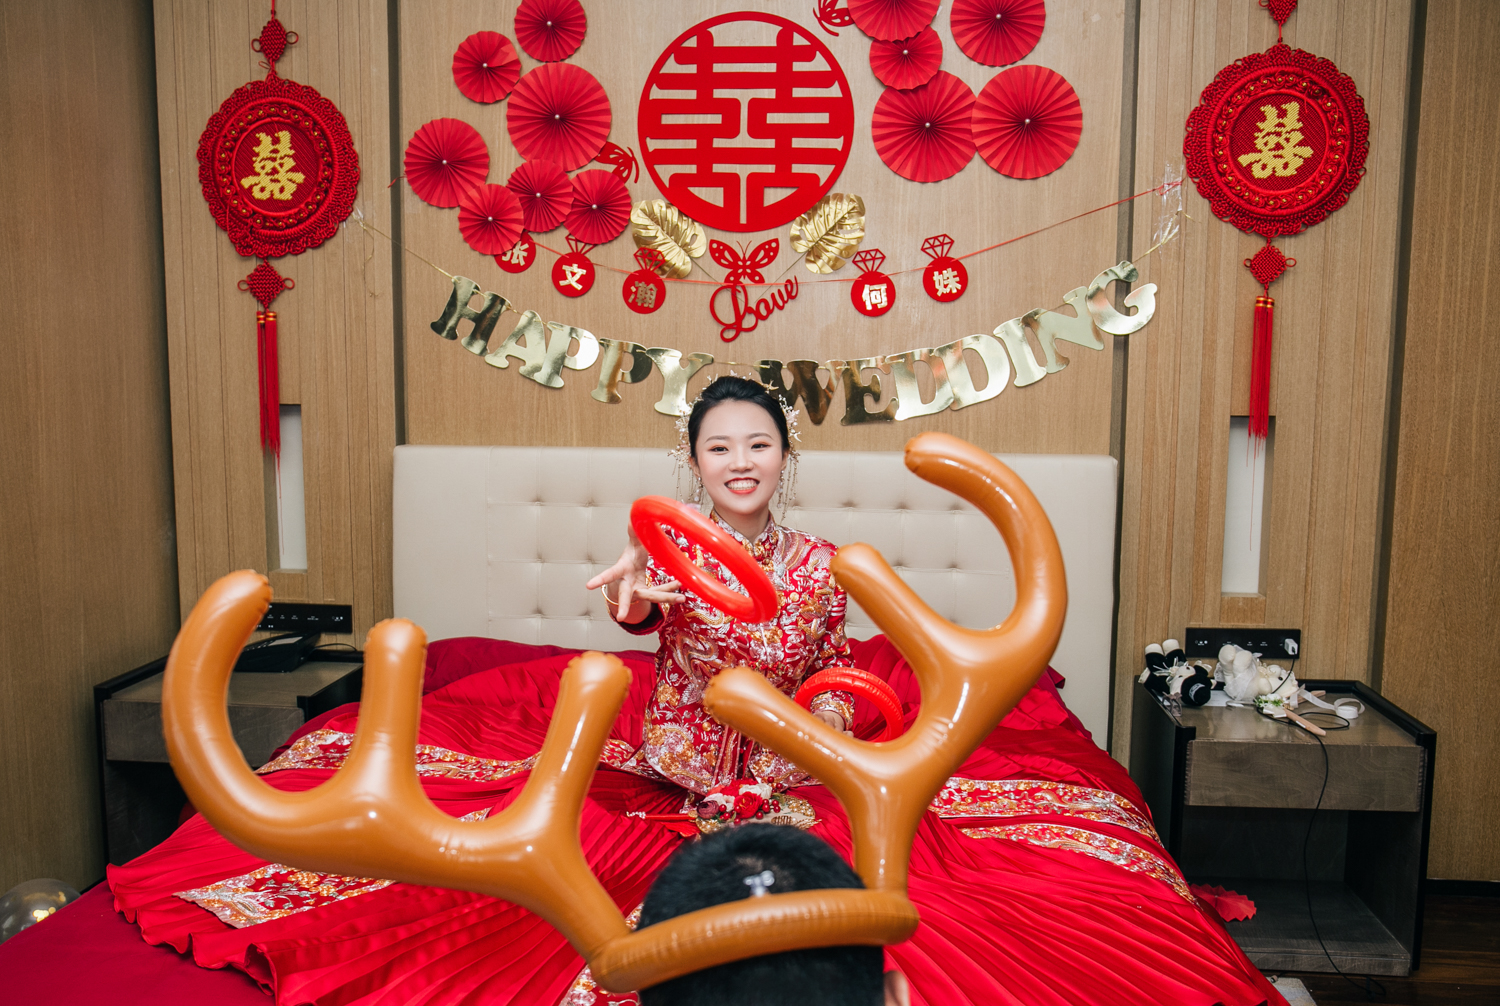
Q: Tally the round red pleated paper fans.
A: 12